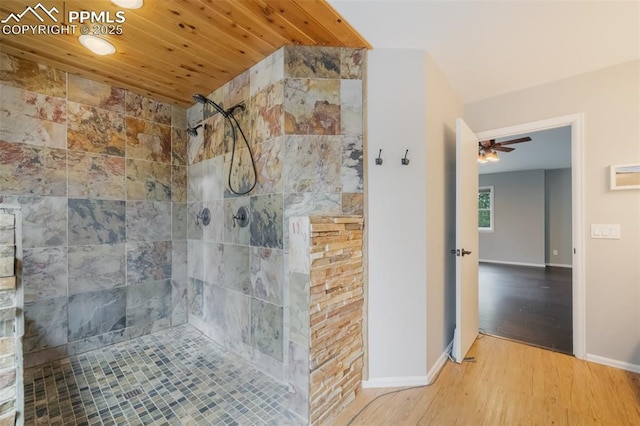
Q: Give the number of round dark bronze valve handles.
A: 2